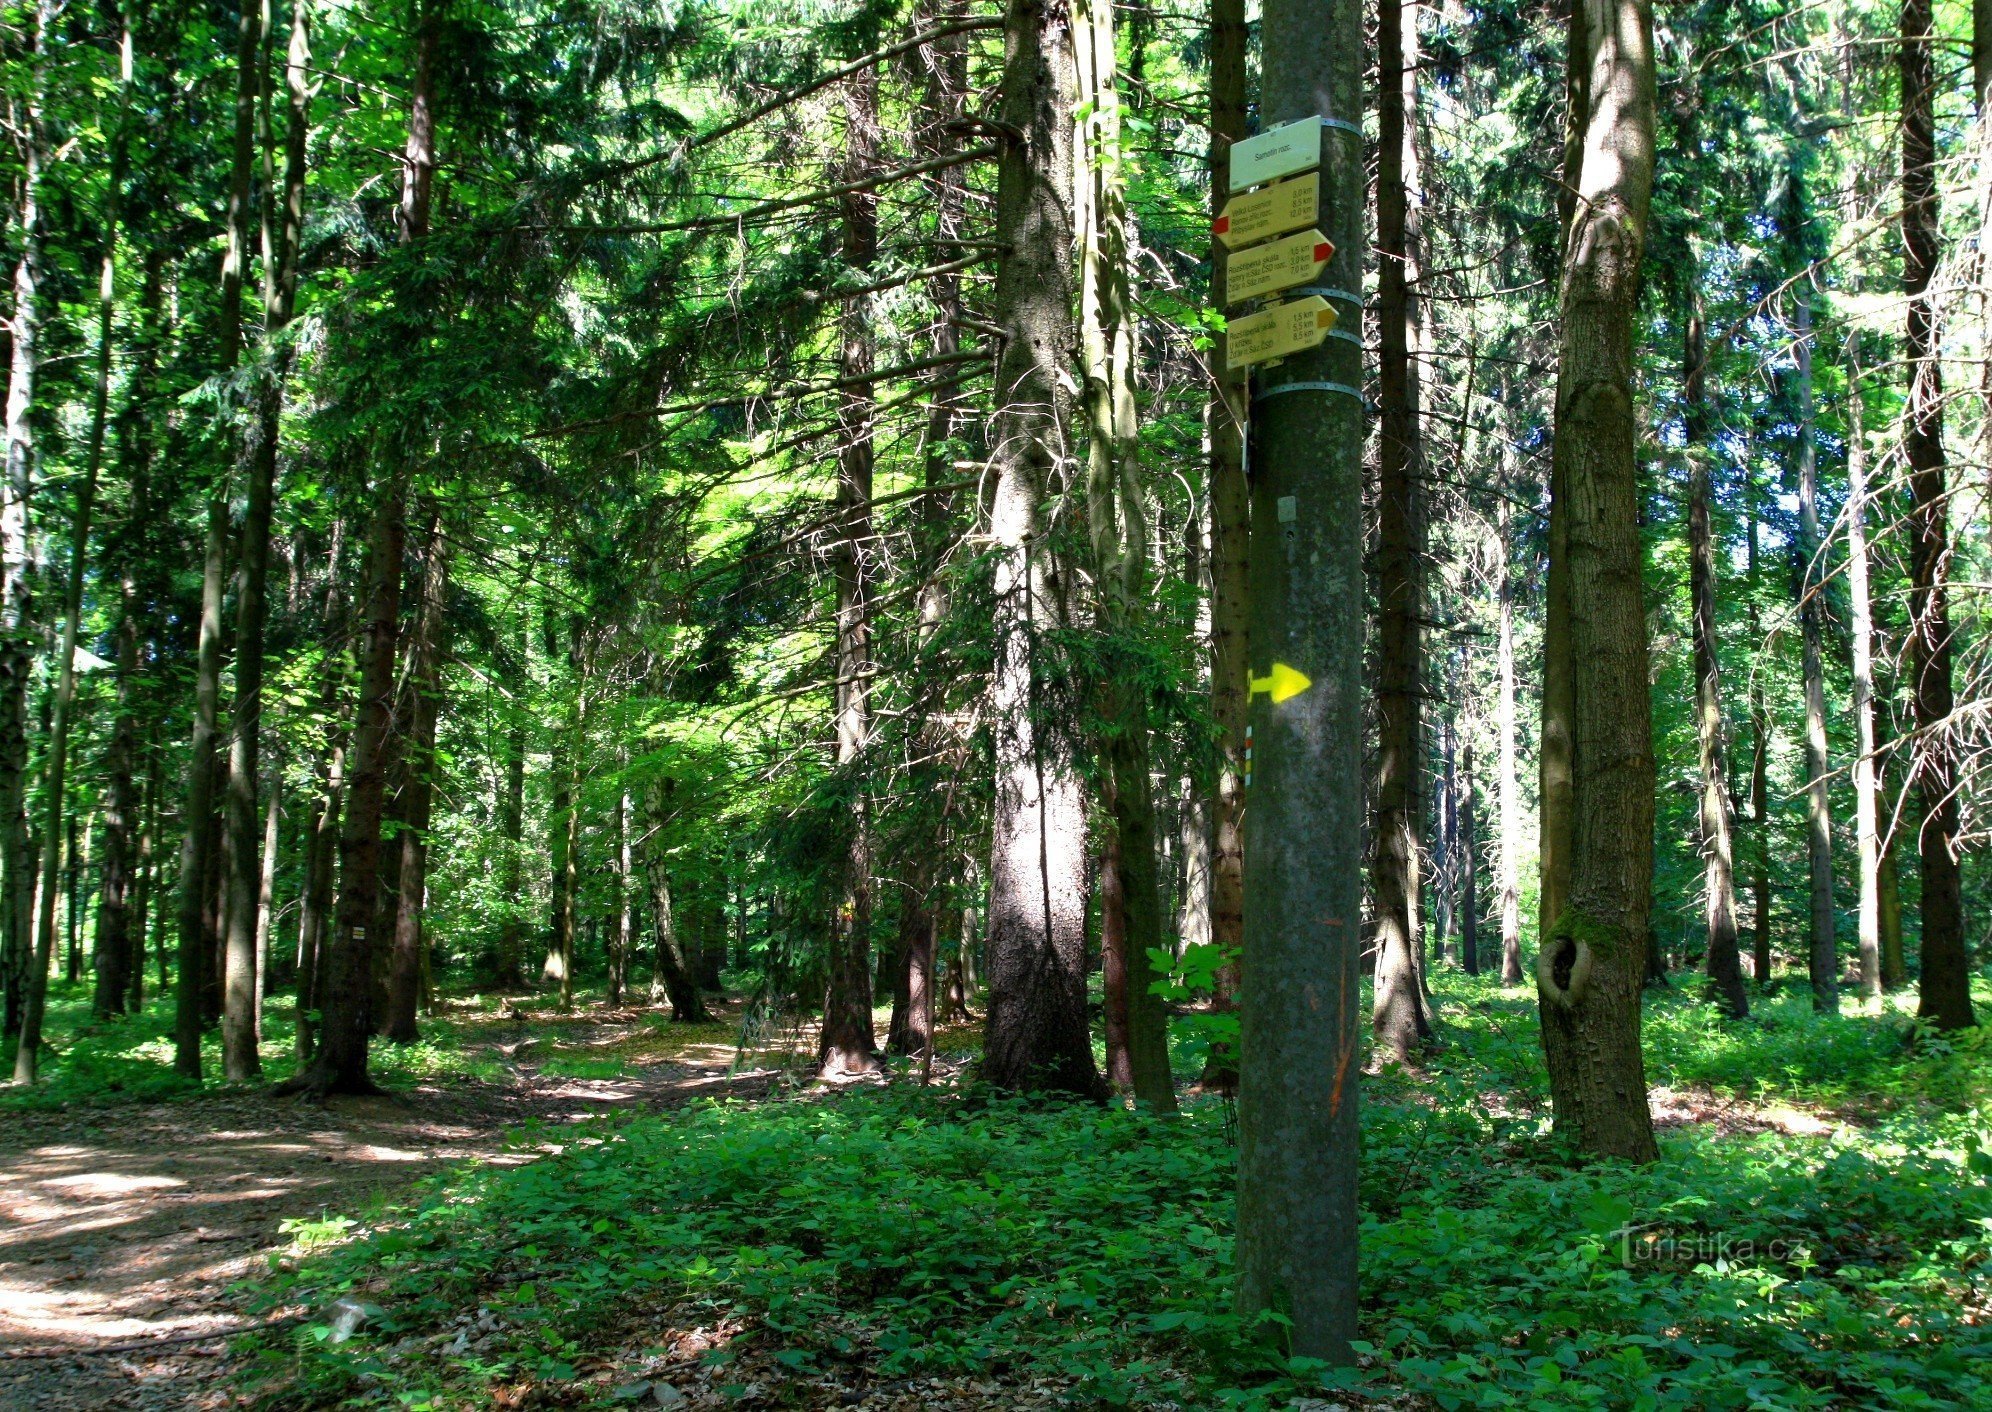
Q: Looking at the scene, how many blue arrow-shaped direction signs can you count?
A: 0